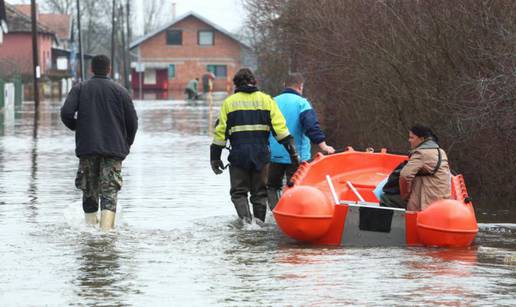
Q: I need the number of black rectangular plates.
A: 1